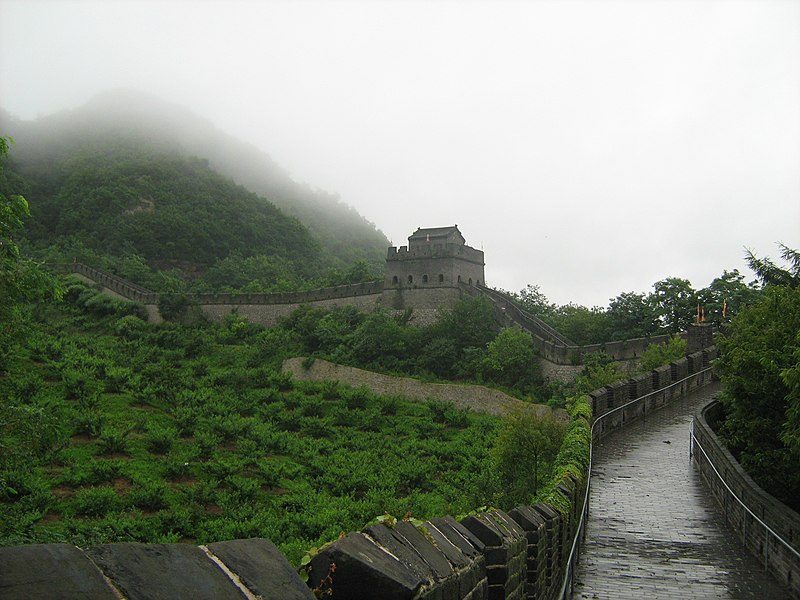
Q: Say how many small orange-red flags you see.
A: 3